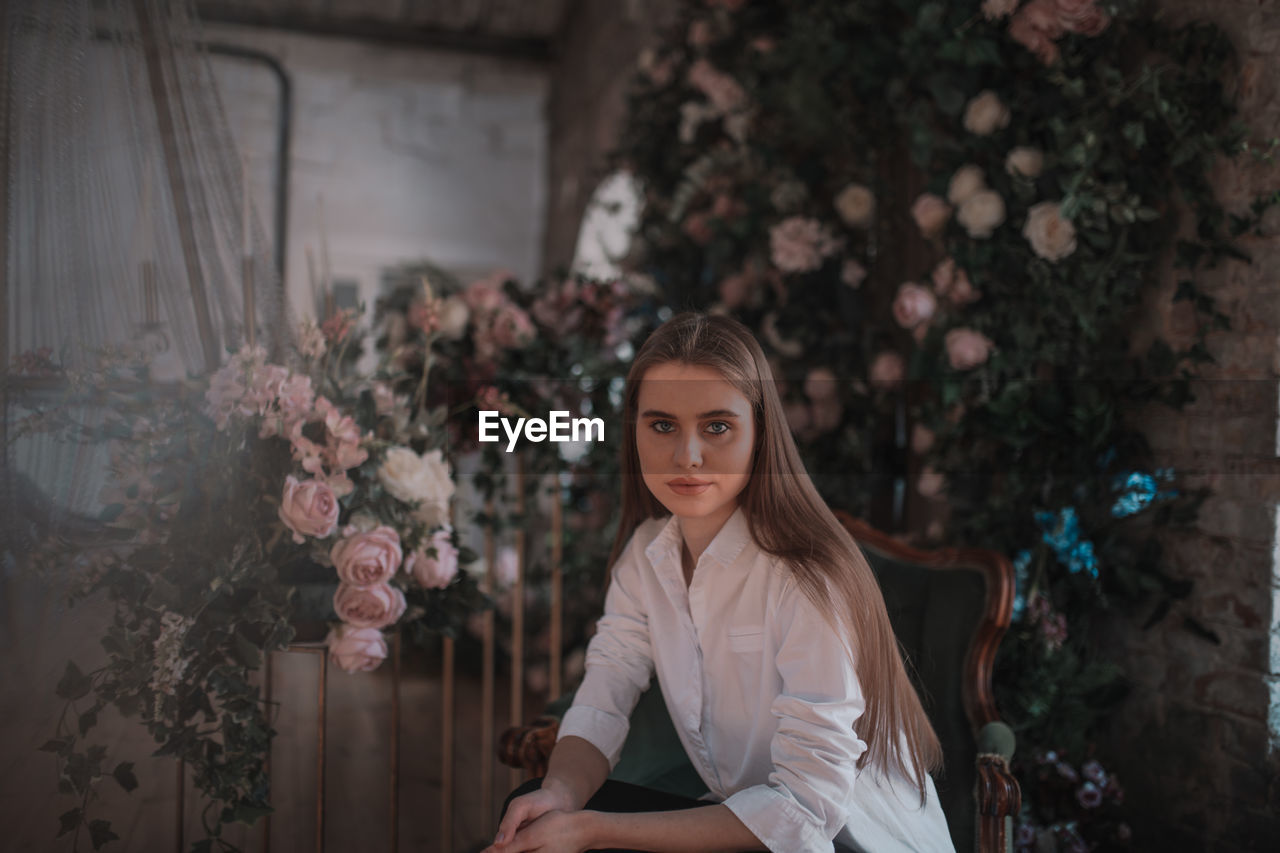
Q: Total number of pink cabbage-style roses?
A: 5